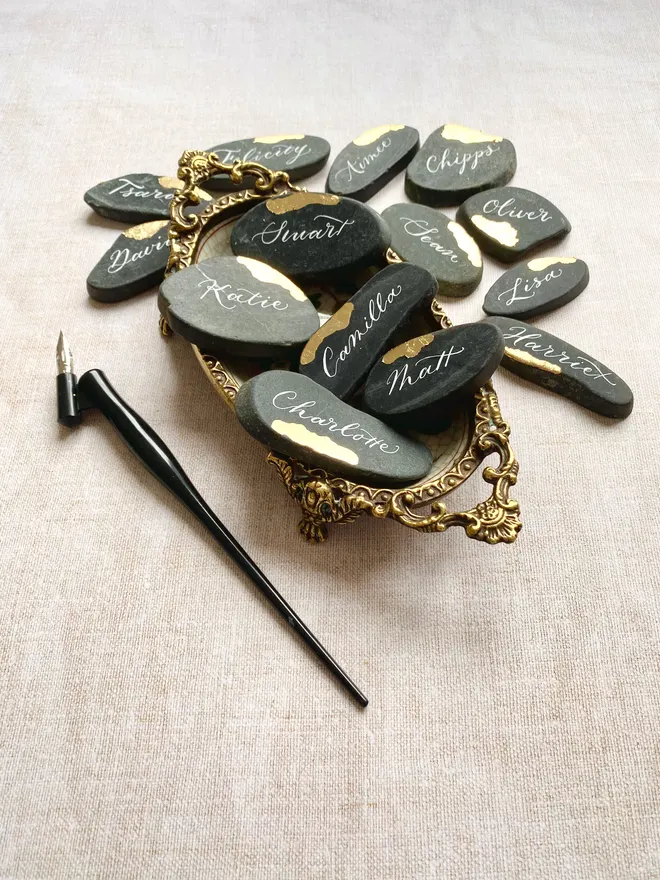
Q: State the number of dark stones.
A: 14